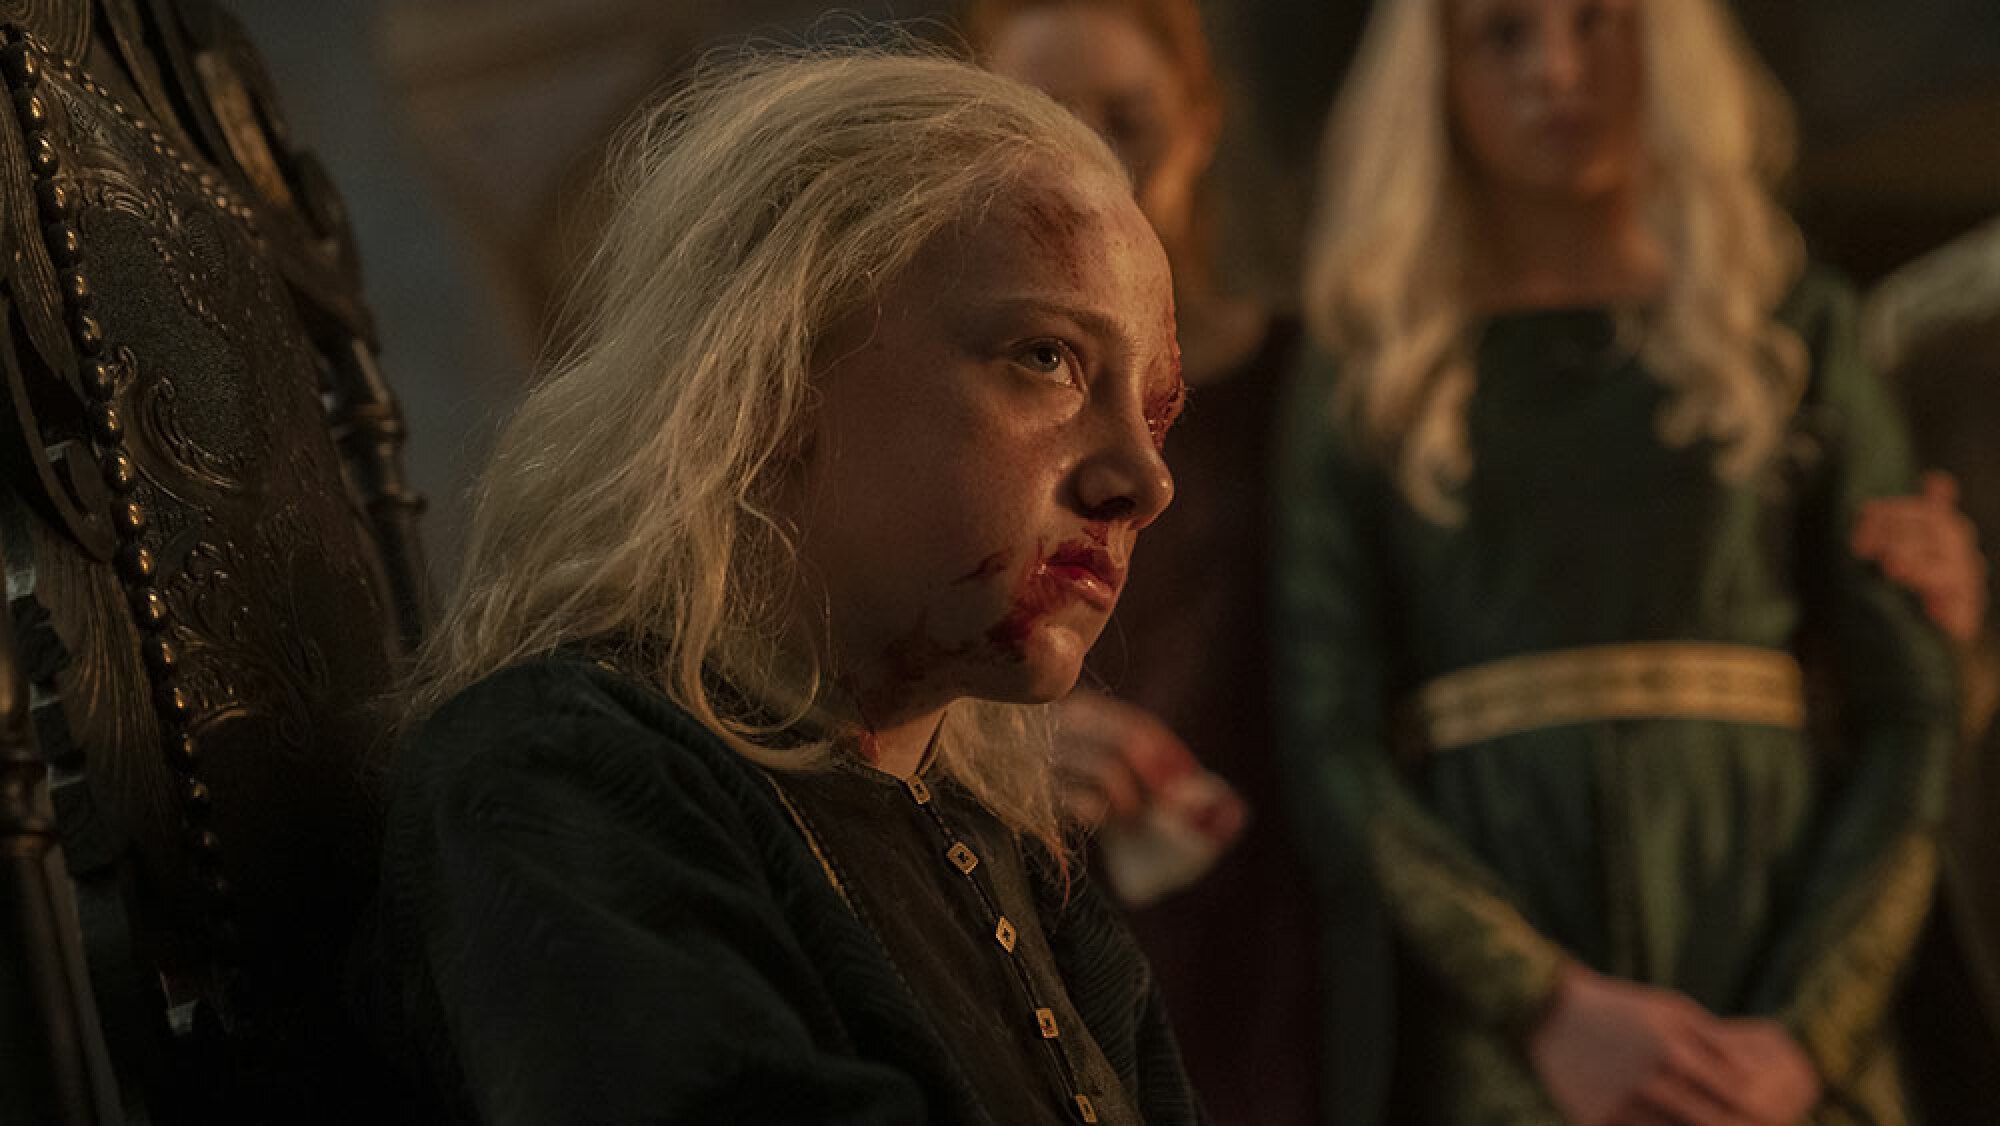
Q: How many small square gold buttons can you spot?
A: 5